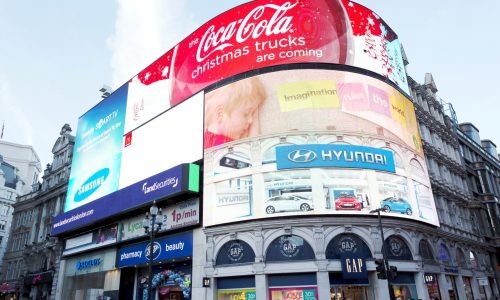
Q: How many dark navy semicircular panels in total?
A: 4